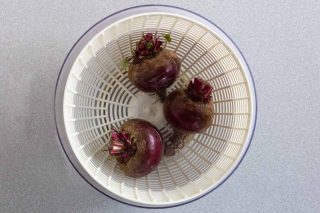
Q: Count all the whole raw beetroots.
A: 3